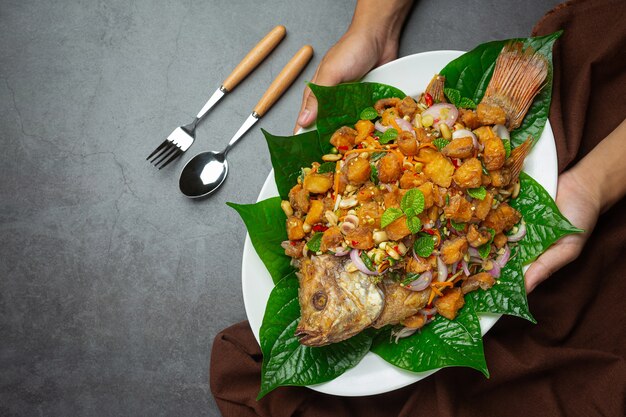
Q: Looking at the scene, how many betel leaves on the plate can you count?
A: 8